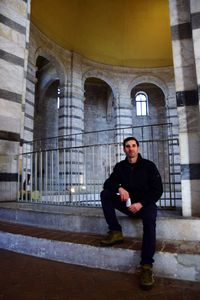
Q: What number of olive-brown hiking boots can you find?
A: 2